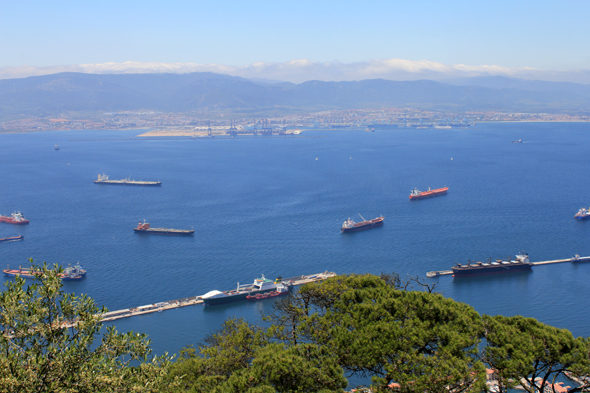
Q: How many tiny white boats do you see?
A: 3